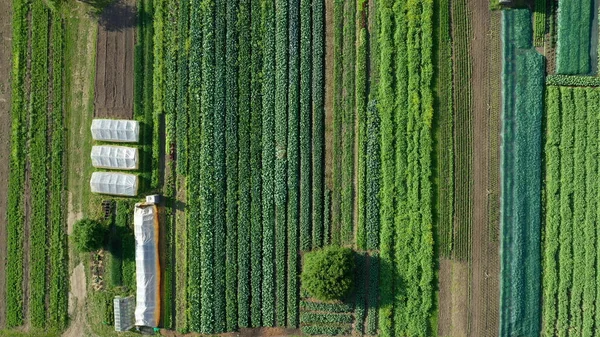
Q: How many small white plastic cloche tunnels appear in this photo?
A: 3